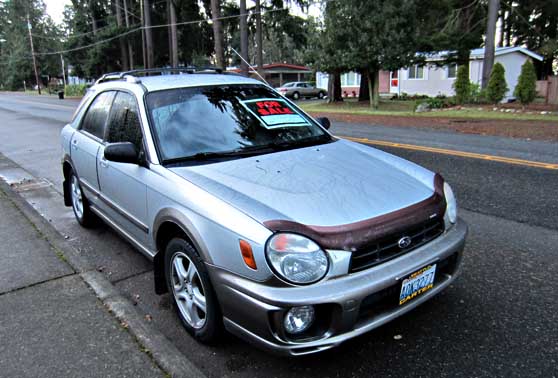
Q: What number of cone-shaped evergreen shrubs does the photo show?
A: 3